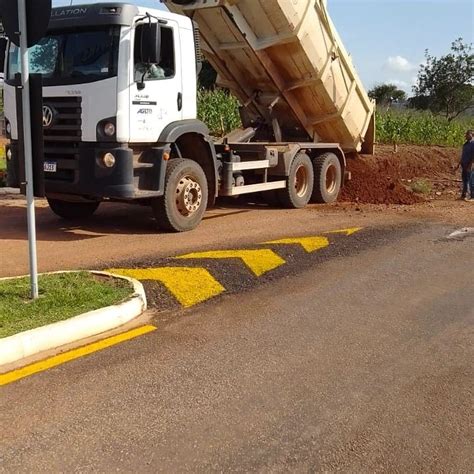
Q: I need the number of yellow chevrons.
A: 4